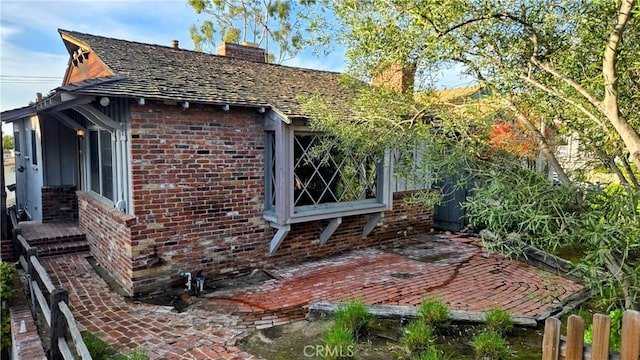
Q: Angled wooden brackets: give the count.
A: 3